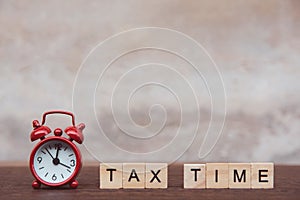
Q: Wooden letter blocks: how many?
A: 7